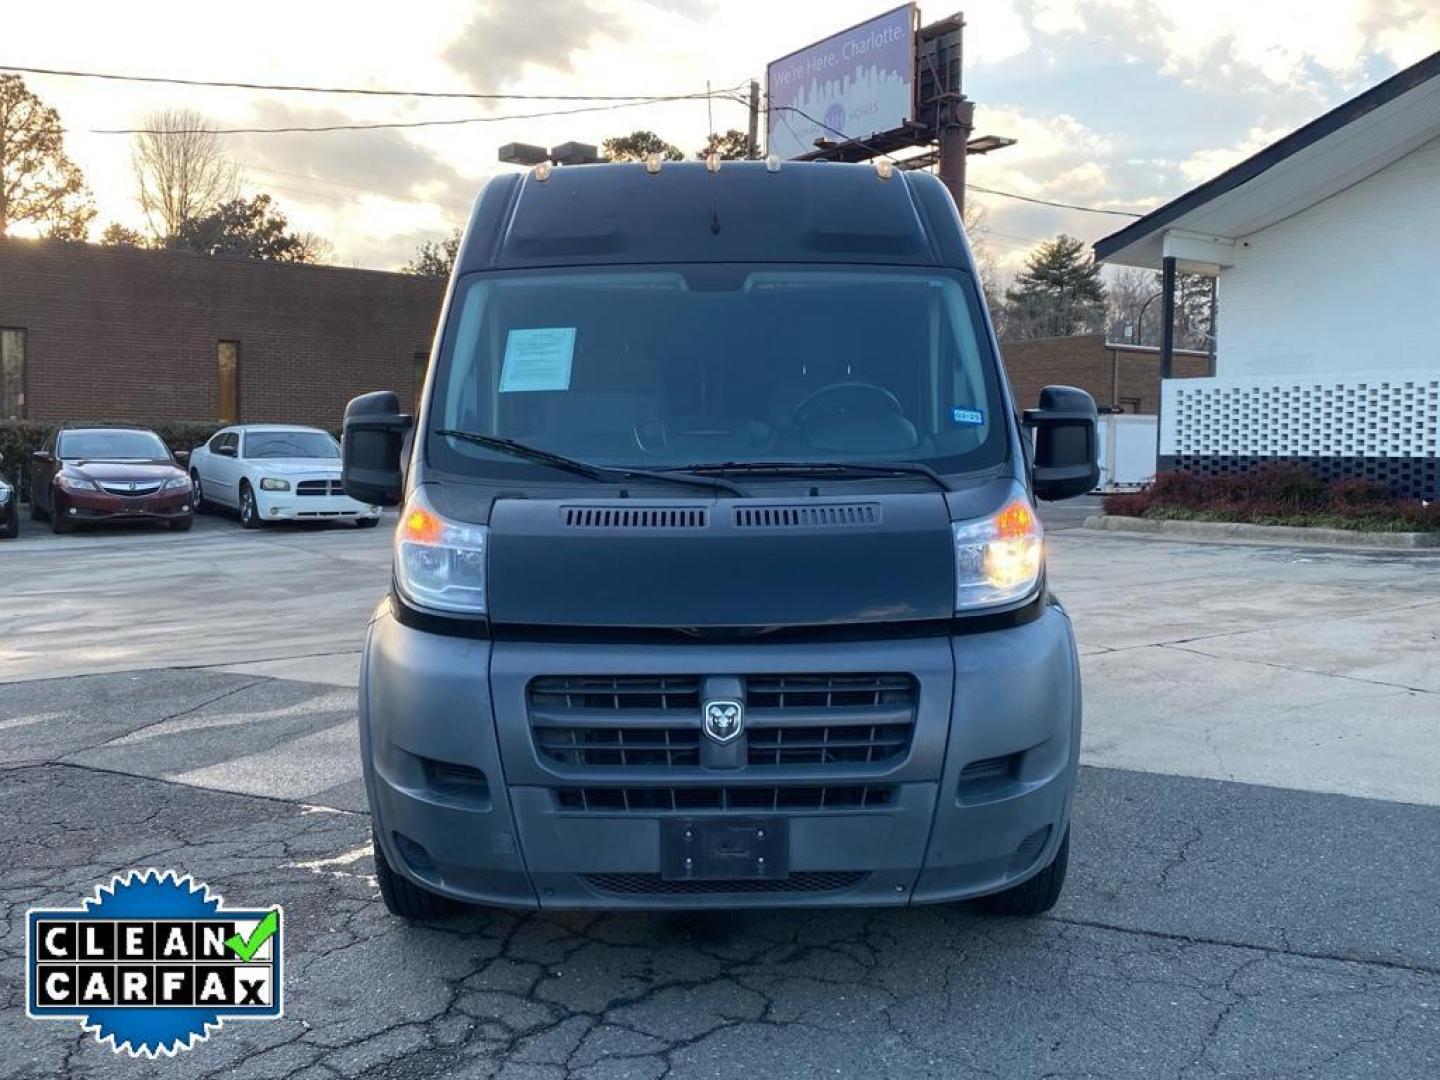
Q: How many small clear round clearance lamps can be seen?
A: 5